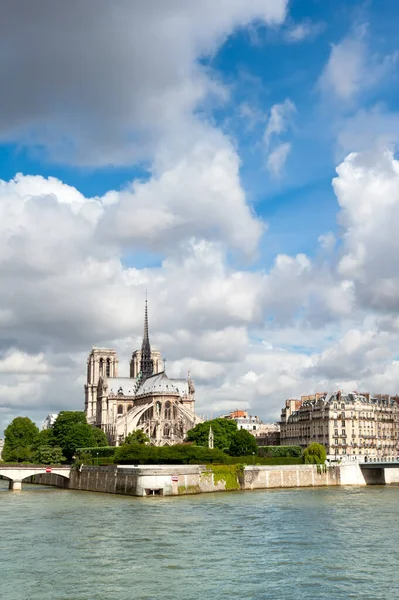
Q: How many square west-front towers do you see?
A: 2